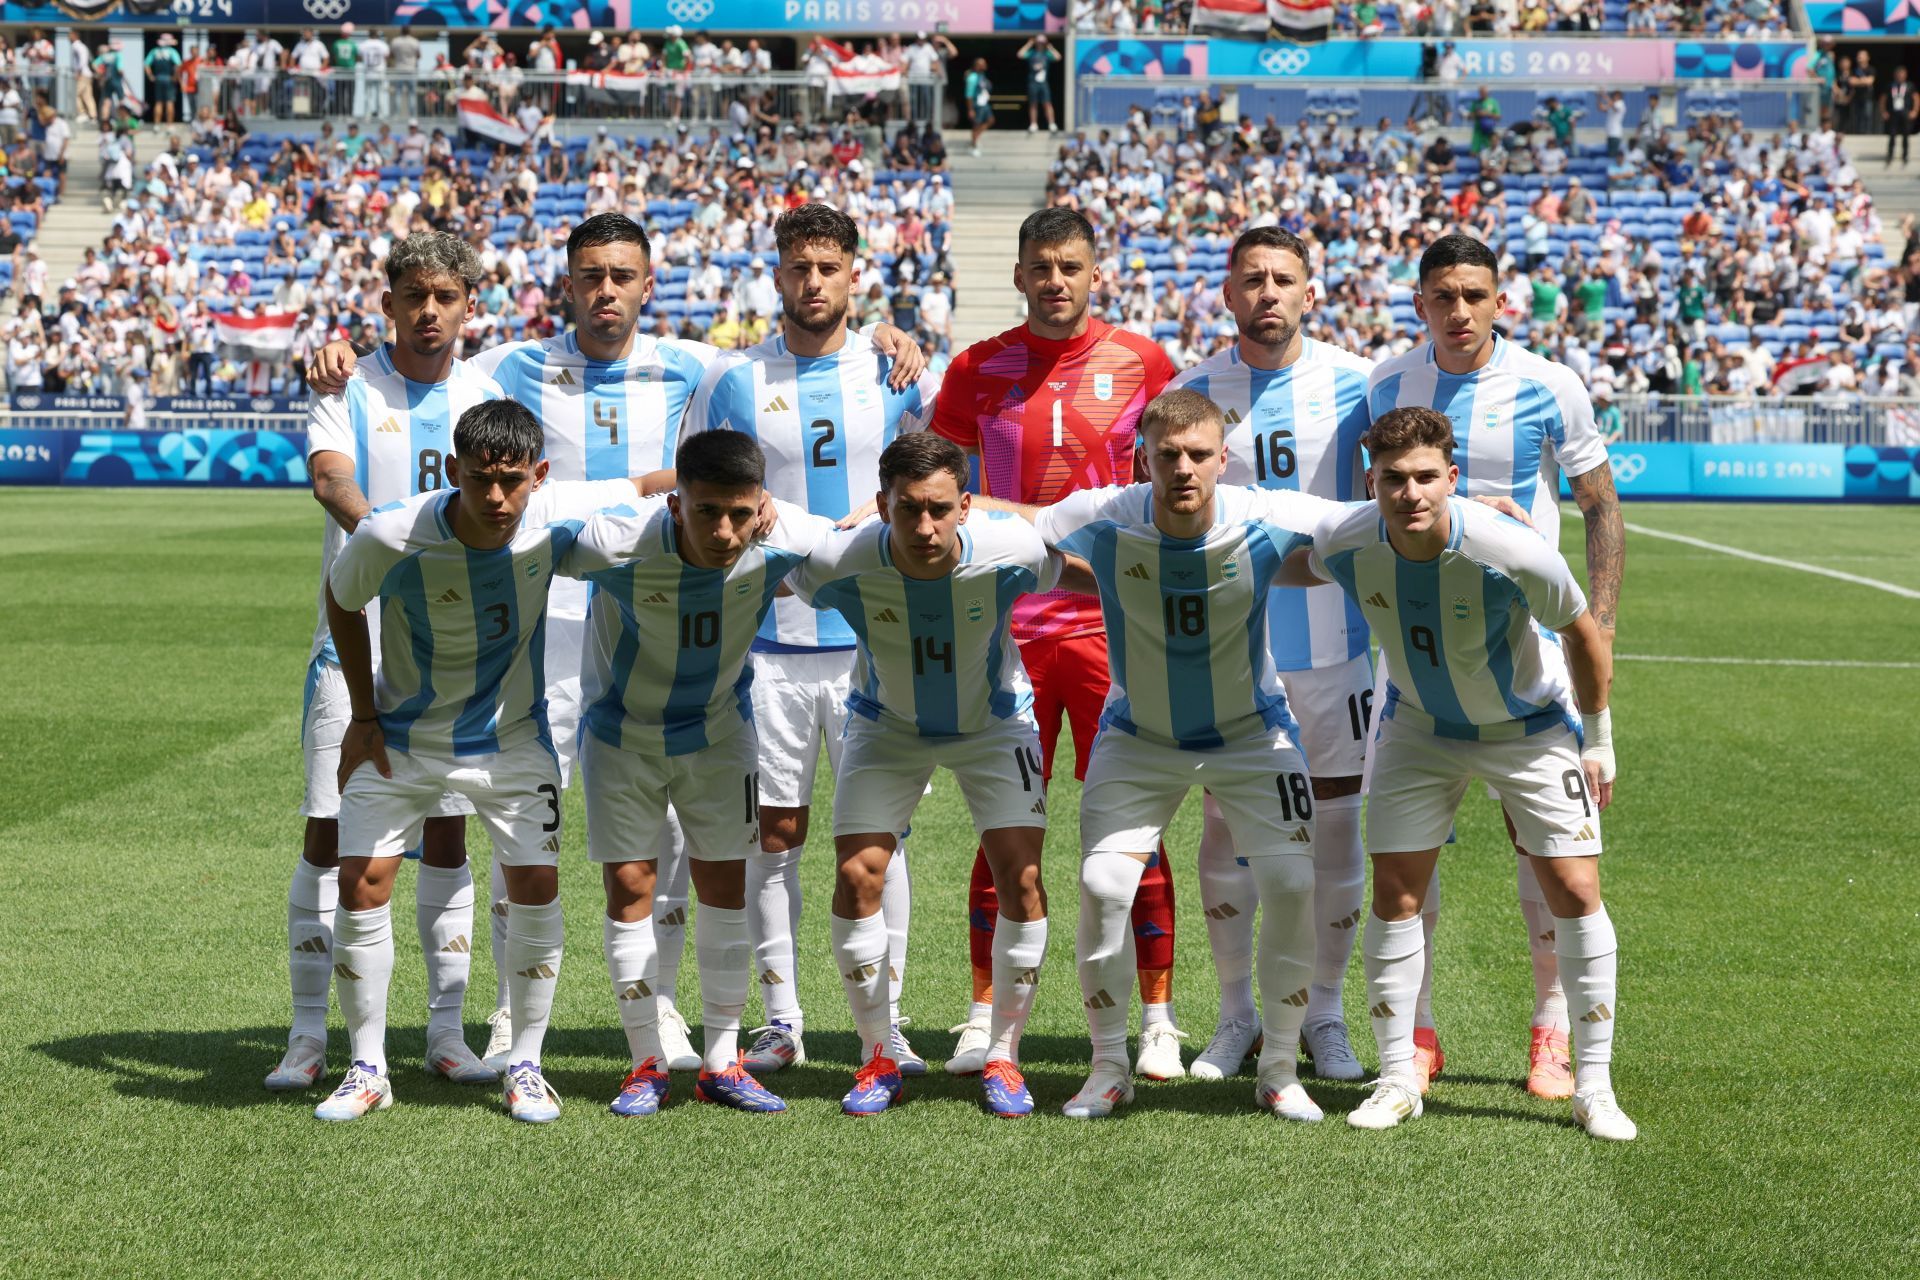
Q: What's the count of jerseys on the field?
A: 11